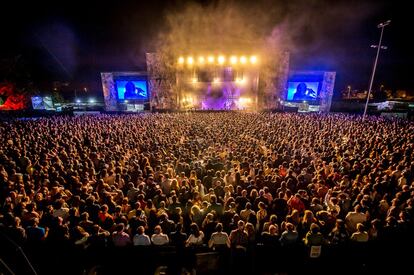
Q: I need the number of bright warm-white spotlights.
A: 8